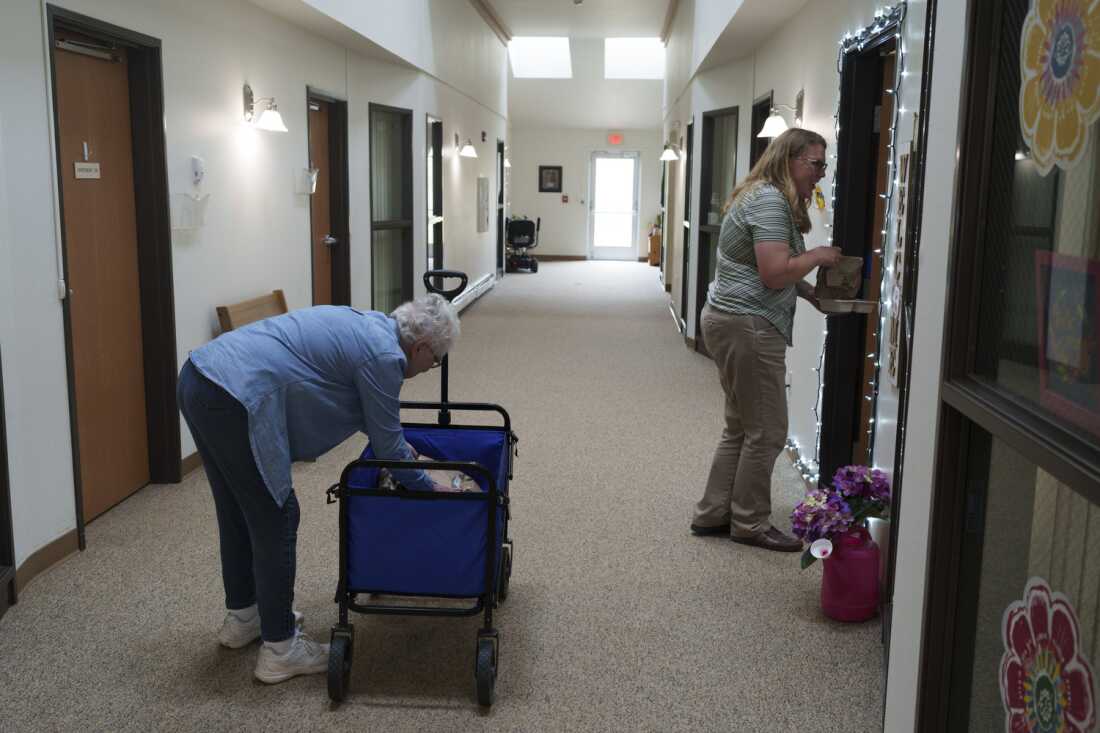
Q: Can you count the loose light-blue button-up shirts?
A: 1